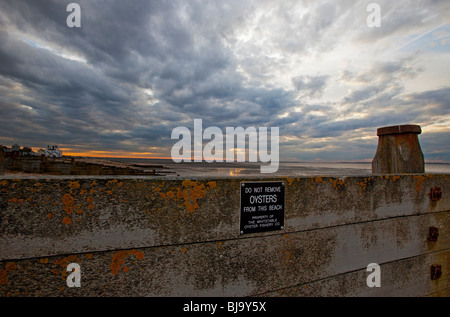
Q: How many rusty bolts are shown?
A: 3